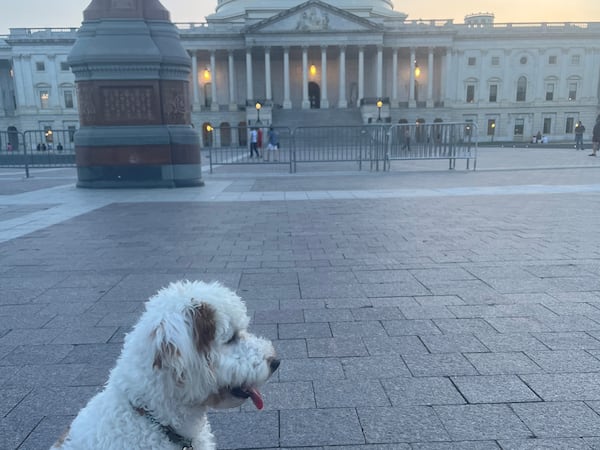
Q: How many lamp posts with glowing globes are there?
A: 2